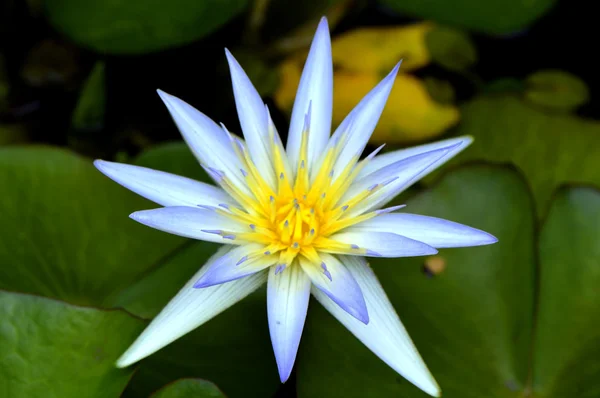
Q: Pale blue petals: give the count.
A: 15